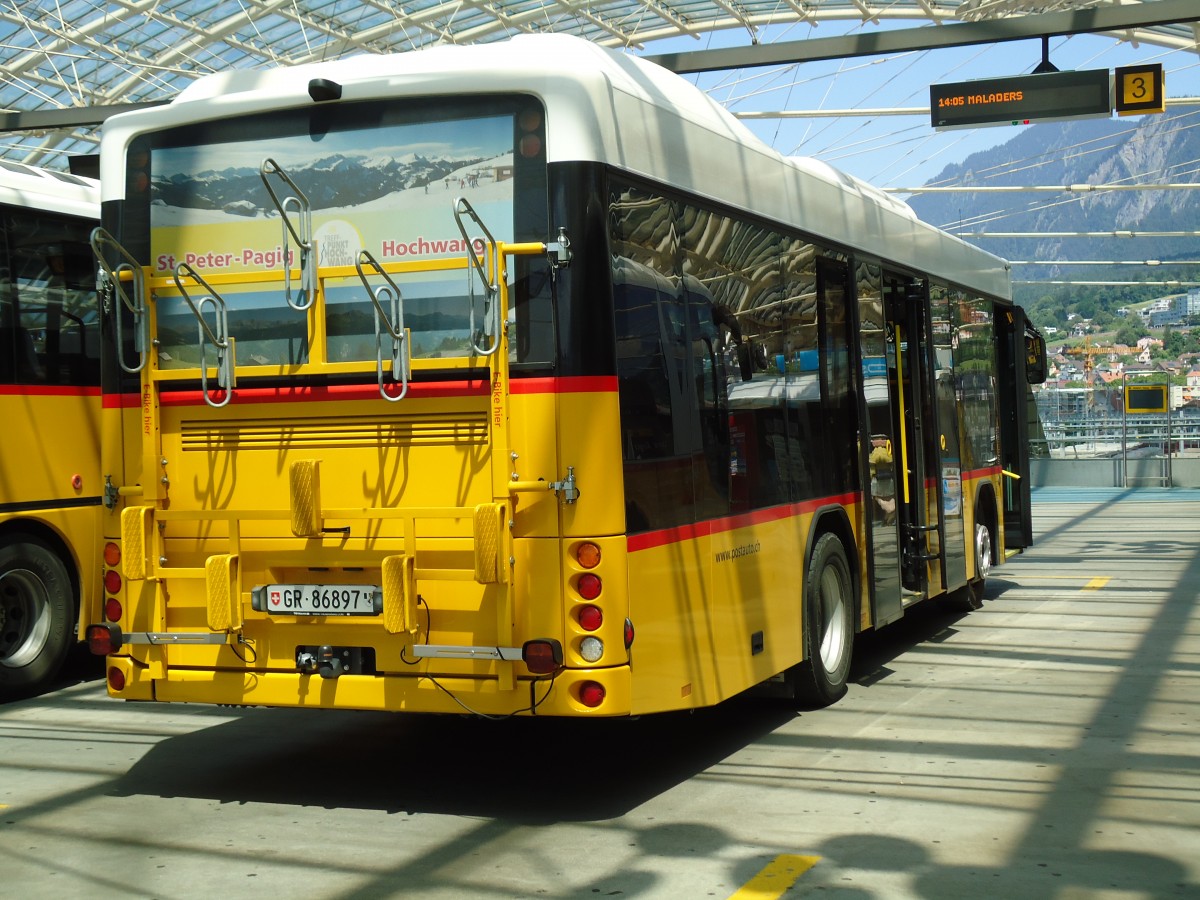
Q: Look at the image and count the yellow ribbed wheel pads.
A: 5